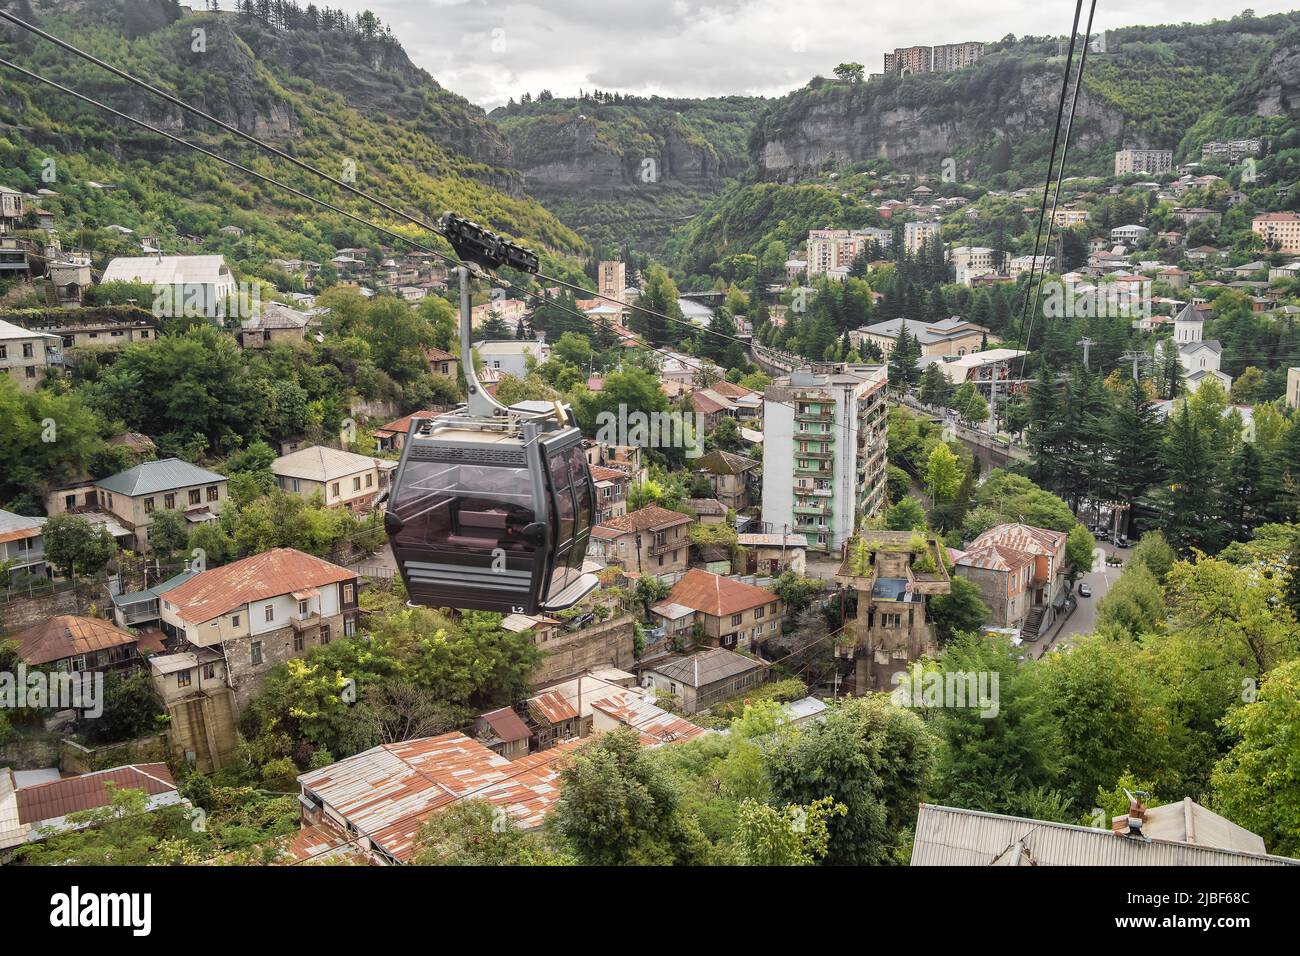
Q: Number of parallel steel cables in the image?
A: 4